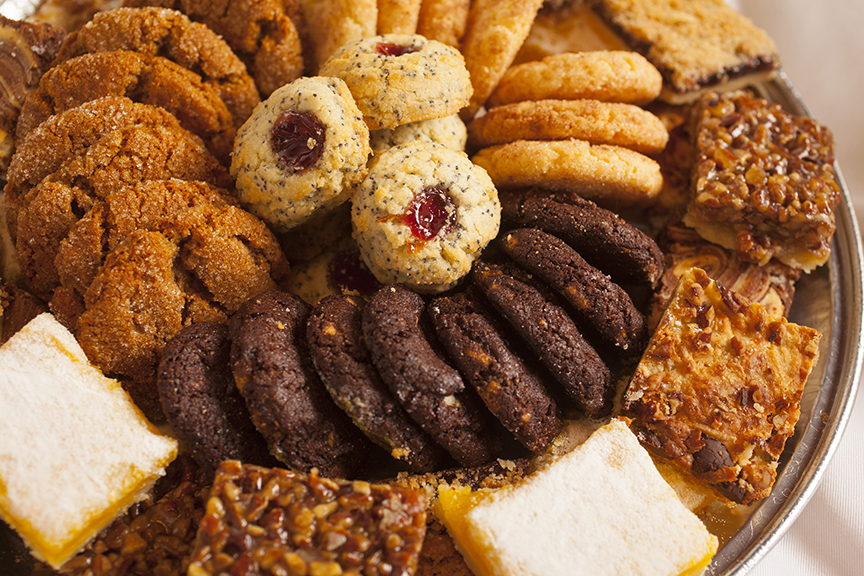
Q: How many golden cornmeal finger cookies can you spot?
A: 7